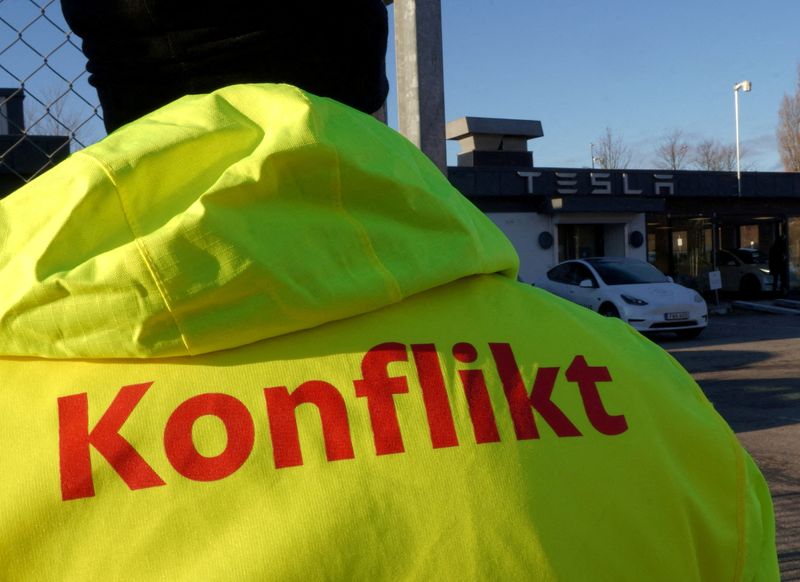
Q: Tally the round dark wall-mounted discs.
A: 2